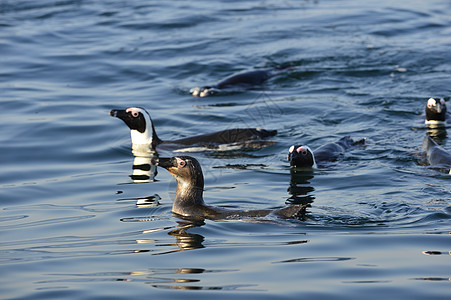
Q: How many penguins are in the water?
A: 6